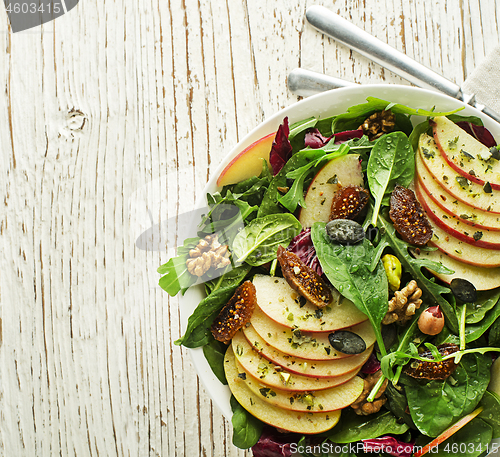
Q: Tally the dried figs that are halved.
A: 5